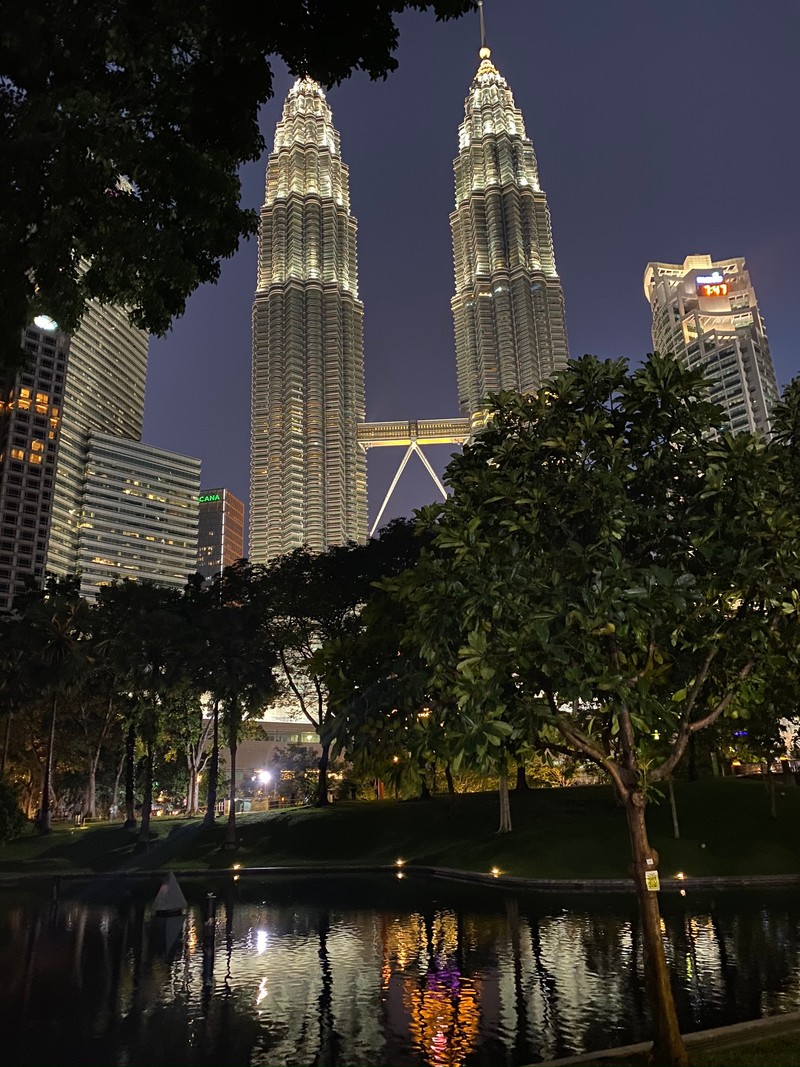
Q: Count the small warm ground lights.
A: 4